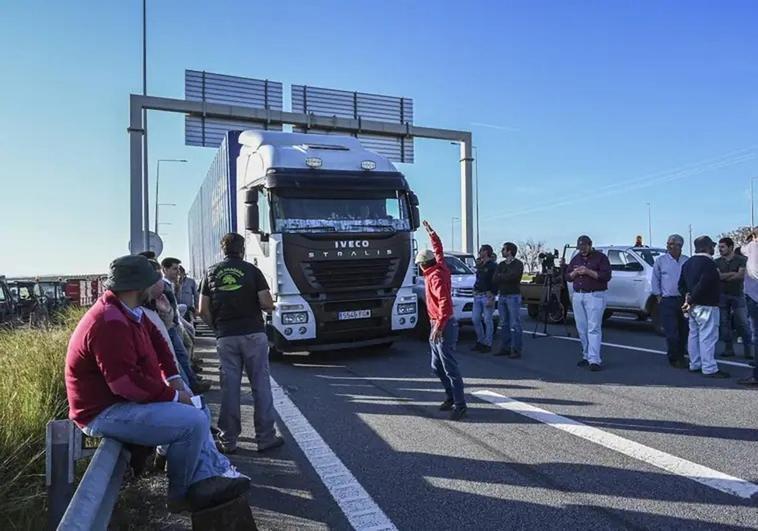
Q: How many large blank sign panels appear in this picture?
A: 2